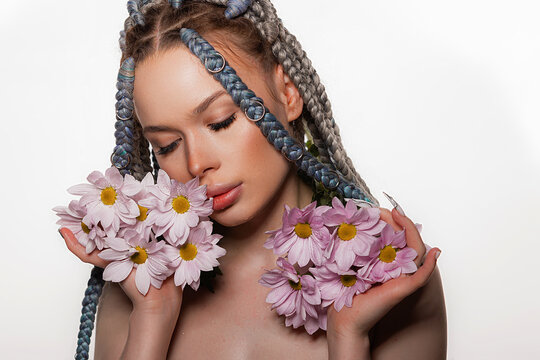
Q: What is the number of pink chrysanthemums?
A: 11